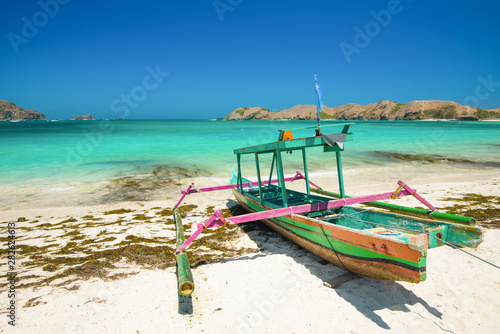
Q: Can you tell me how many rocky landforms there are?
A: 3